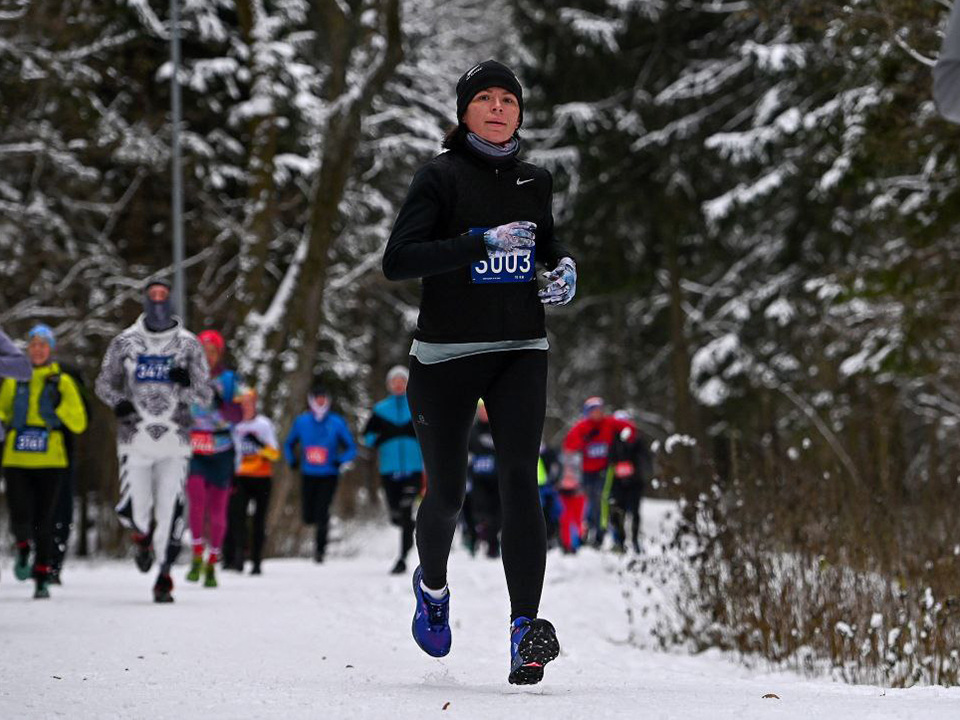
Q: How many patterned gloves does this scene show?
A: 2